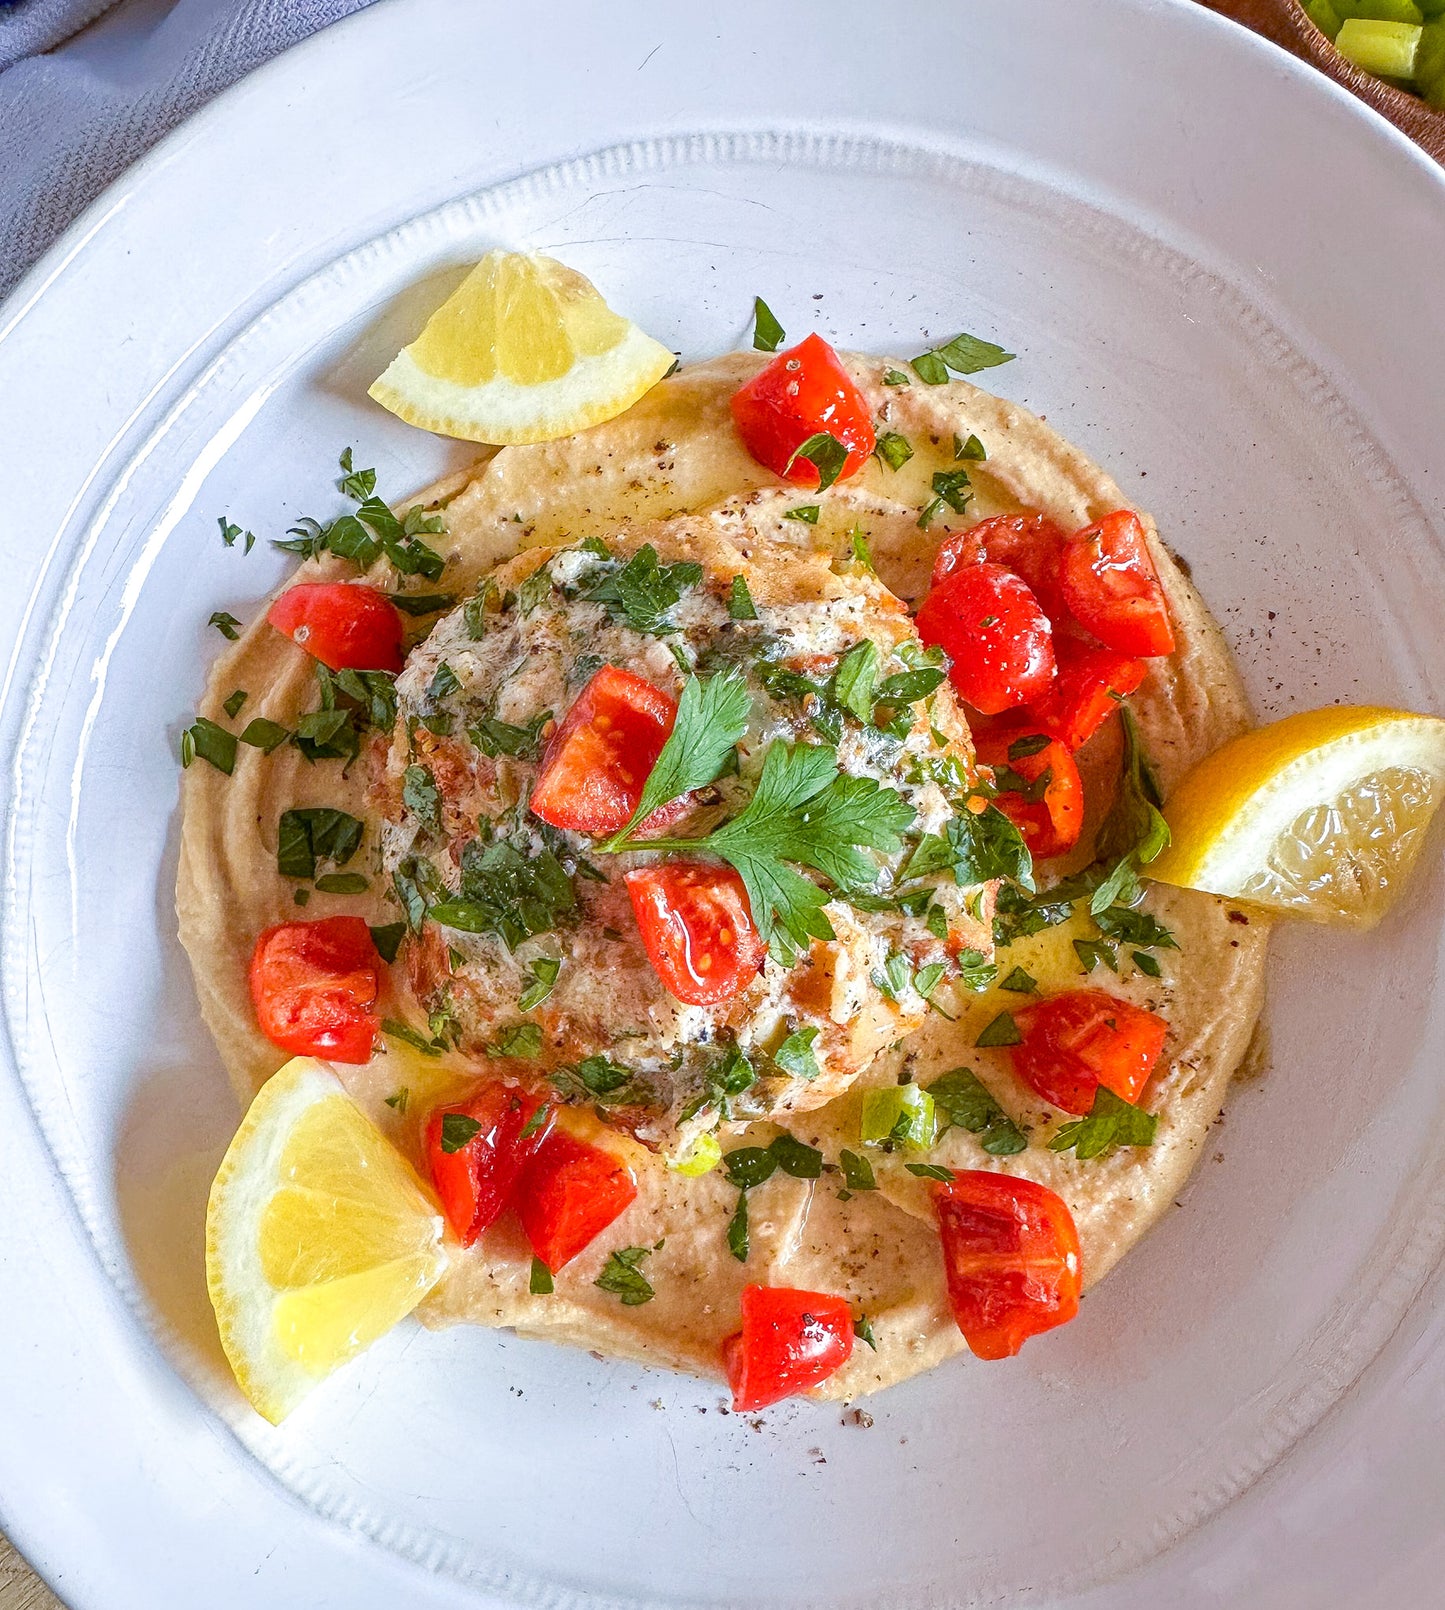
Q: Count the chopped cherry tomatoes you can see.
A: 15